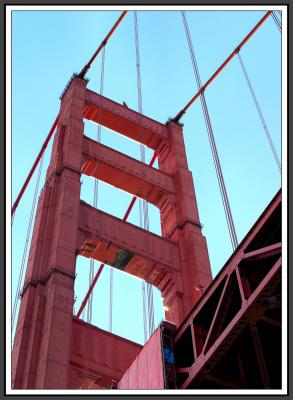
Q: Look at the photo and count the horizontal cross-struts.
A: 4